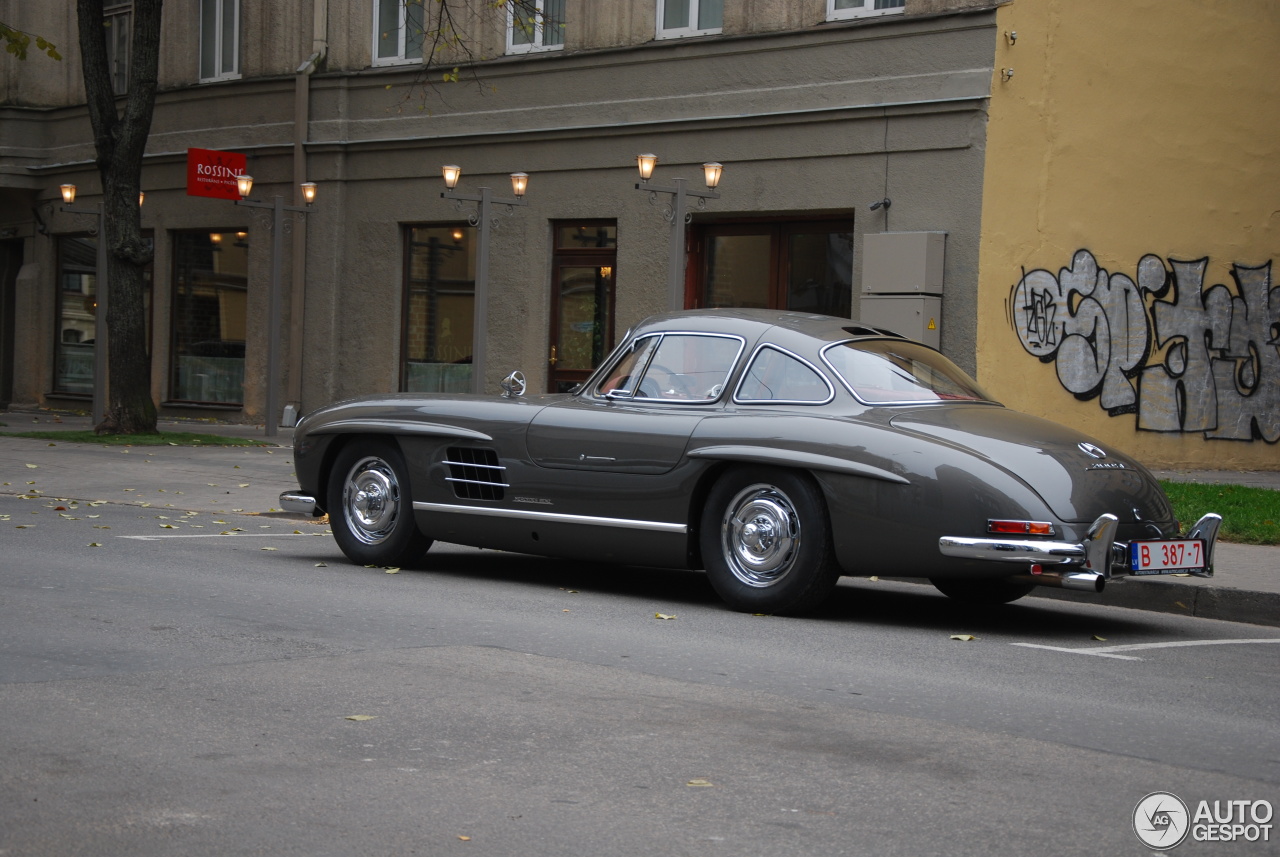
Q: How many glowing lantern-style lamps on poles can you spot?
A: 8